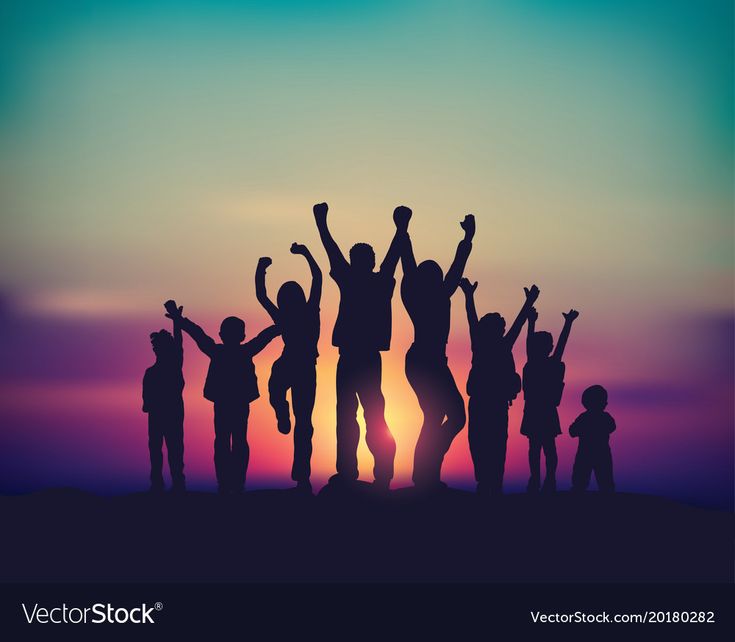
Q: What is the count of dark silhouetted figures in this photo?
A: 8